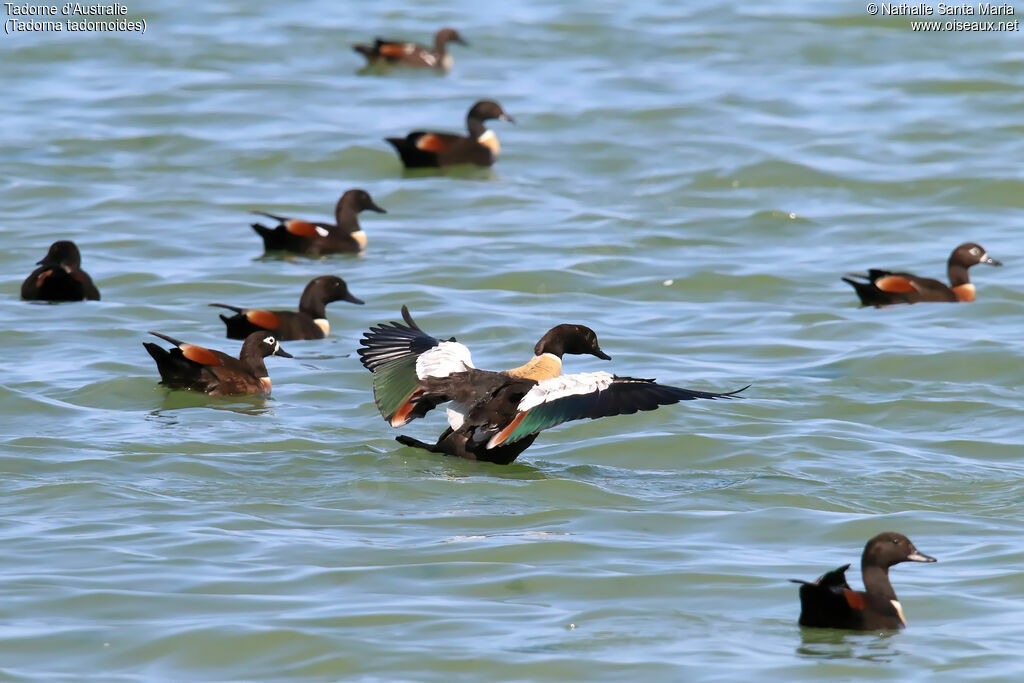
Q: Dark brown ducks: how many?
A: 9